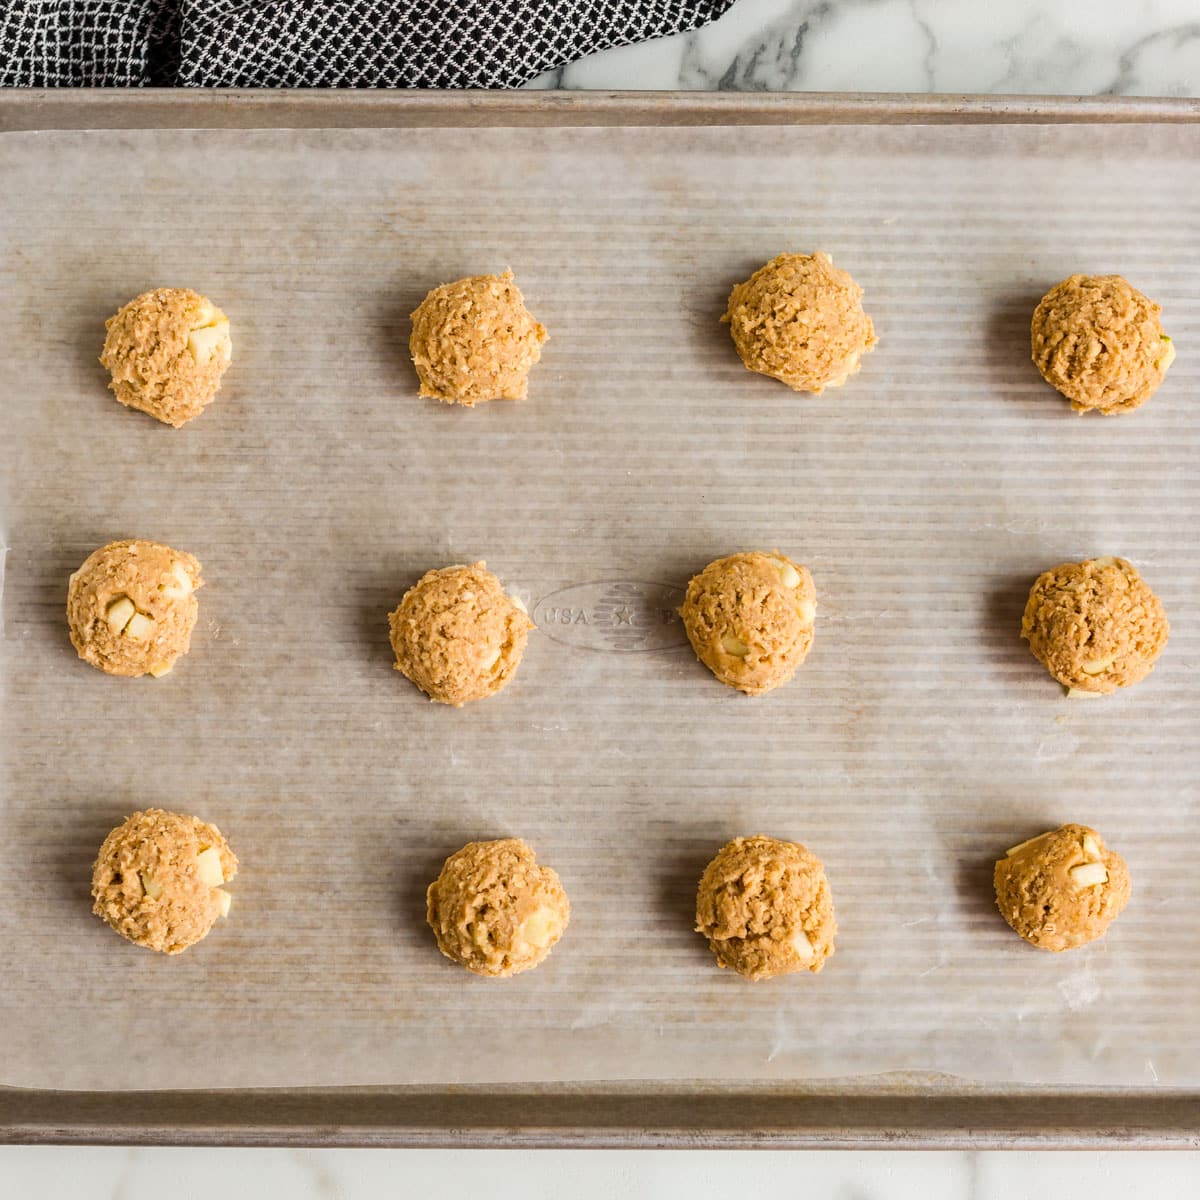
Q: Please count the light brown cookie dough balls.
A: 12